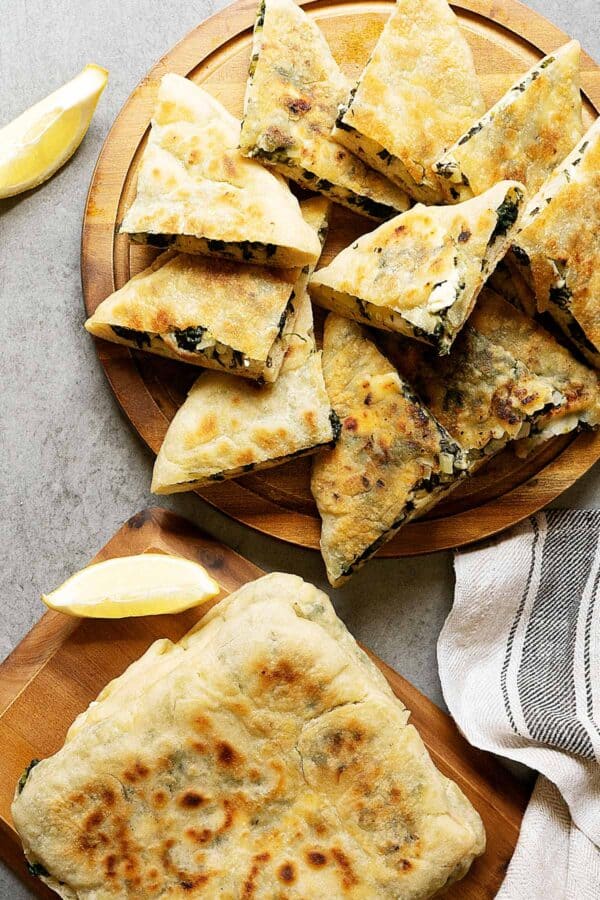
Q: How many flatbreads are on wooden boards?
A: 11